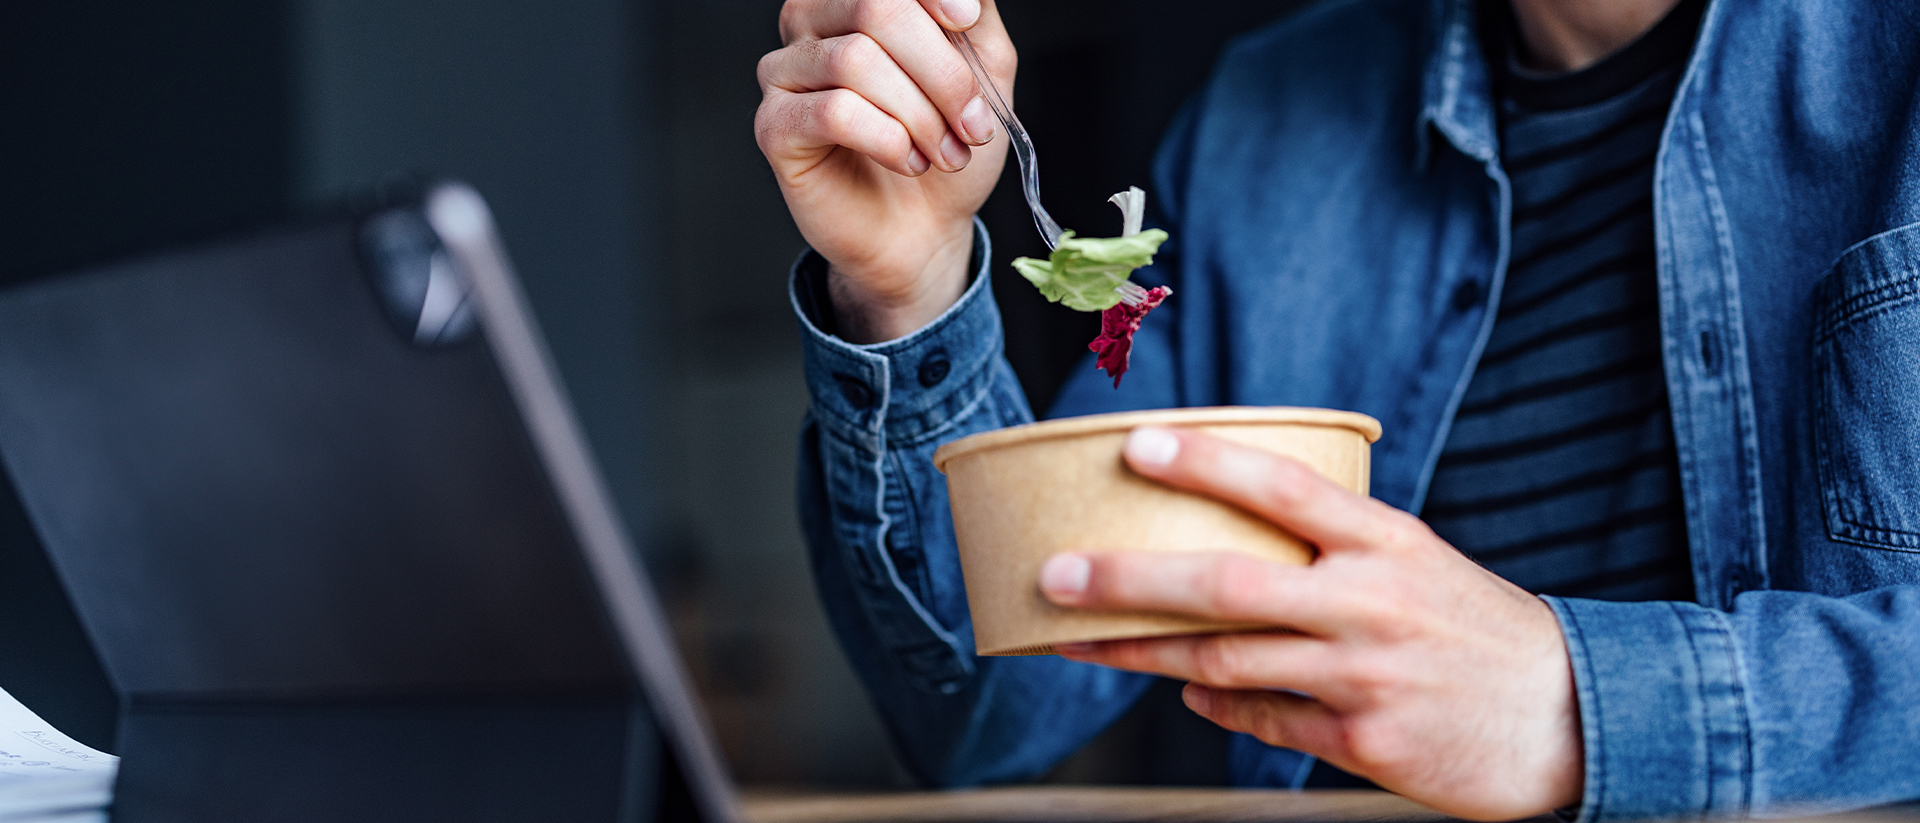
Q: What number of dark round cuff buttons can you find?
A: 2